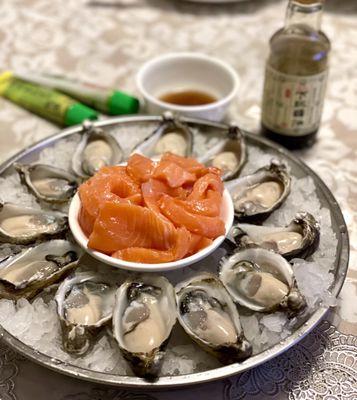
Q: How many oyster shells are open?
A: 12